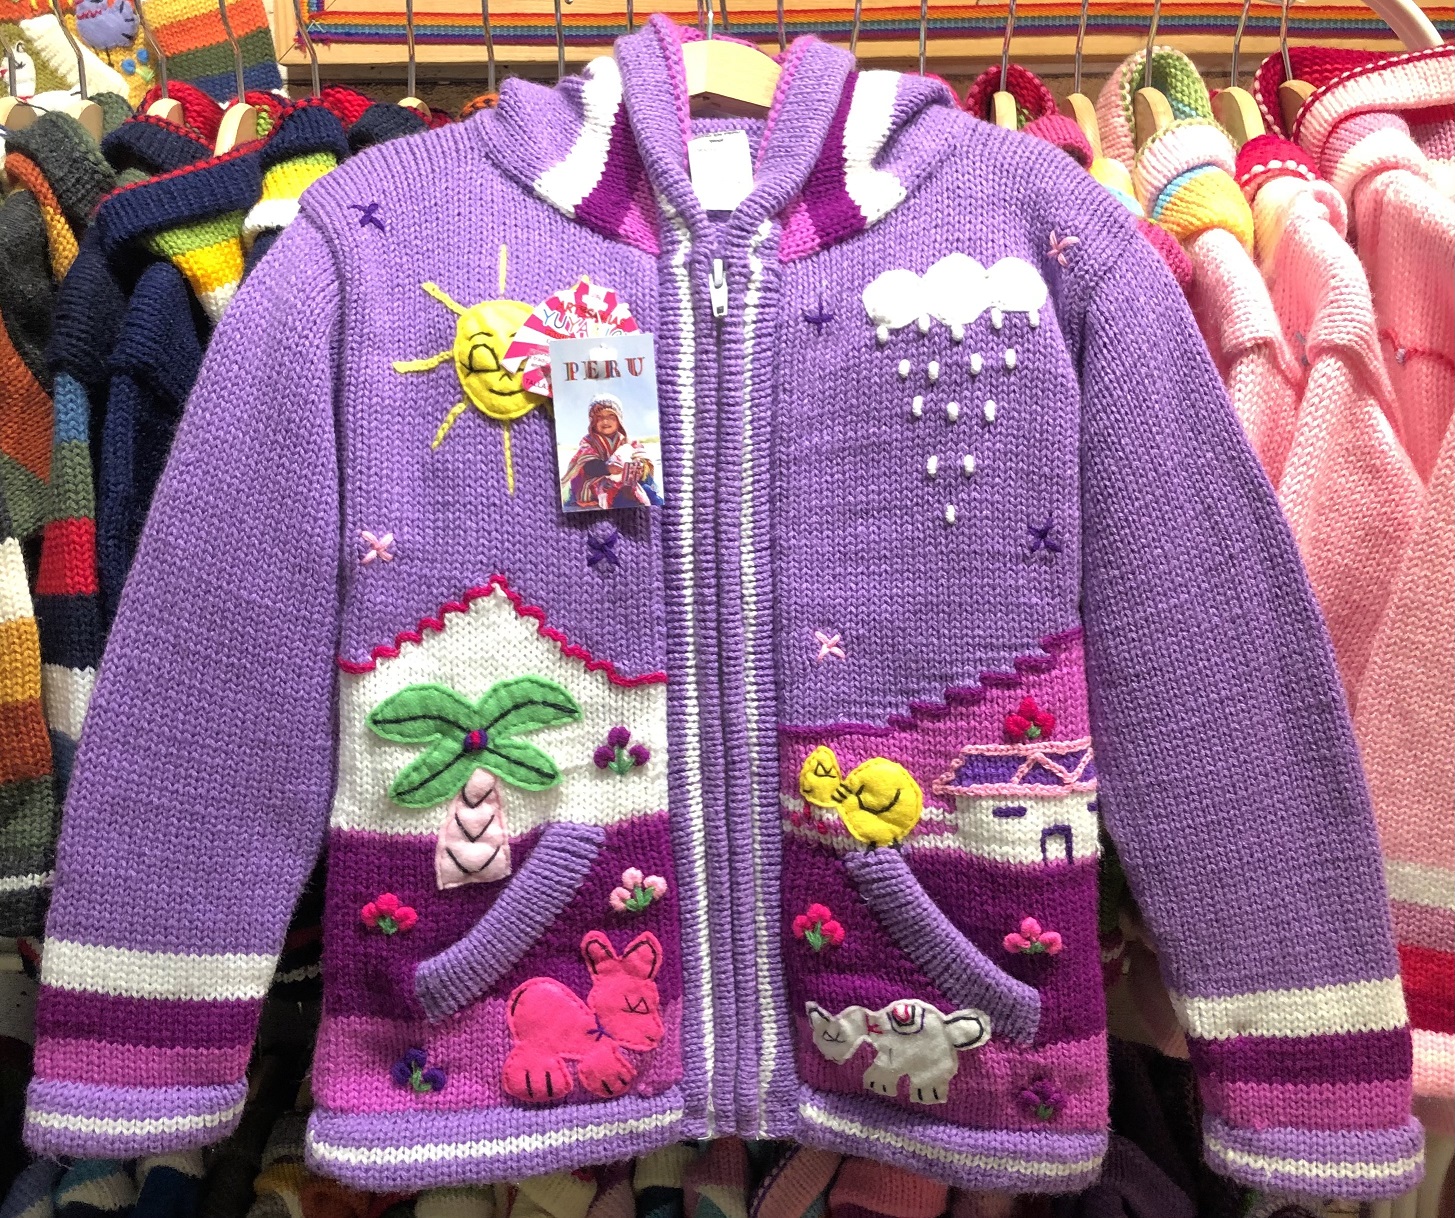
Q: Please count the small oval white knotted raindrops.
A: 15